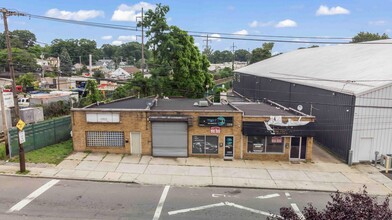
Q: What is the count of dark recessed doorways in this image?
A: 2